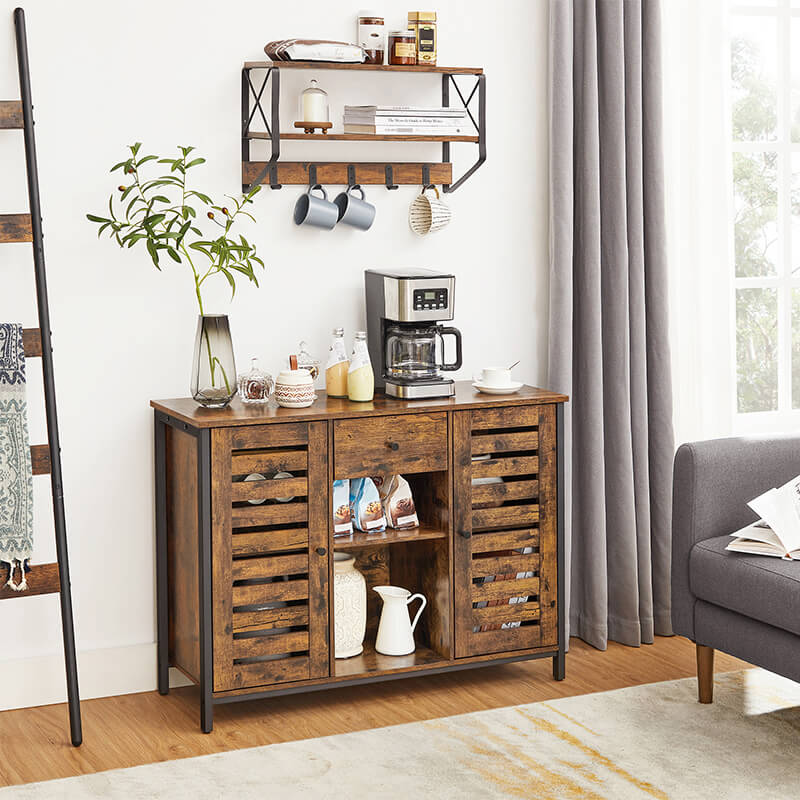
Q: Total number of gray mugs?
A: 2